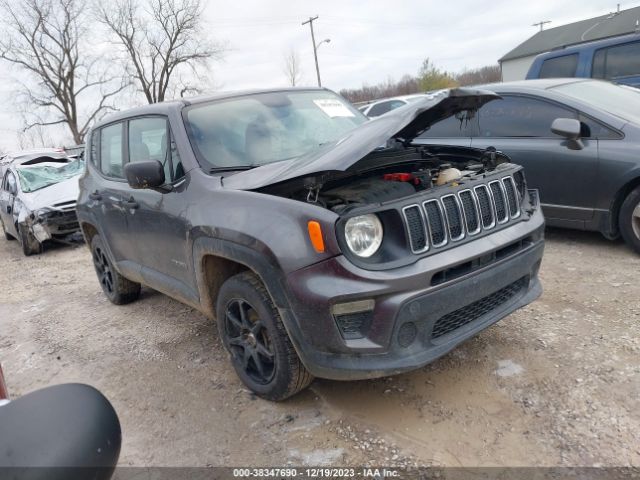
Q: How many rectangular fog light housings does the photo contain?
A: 1